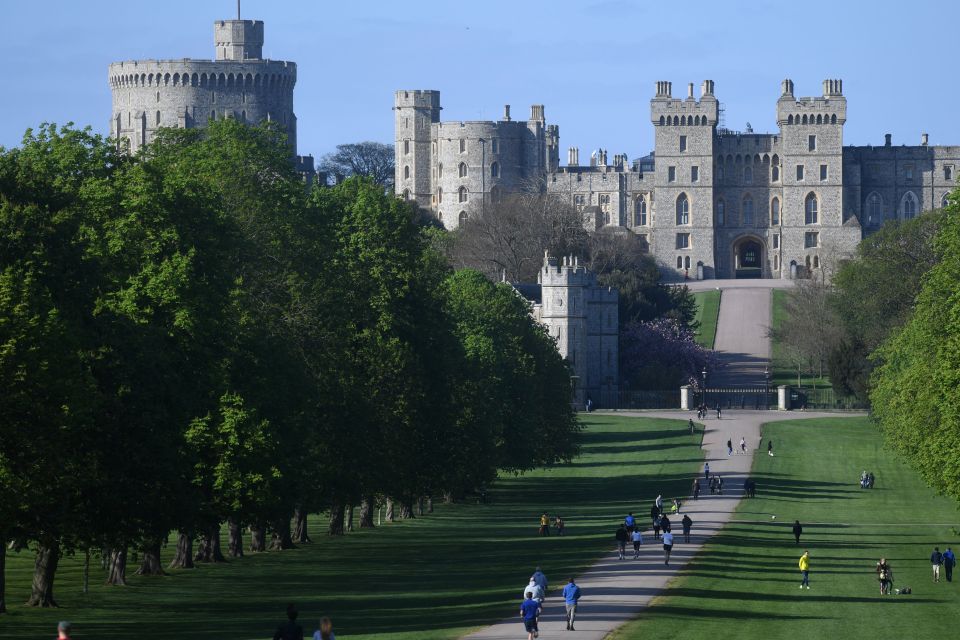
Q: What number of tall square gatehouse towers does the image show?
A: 2